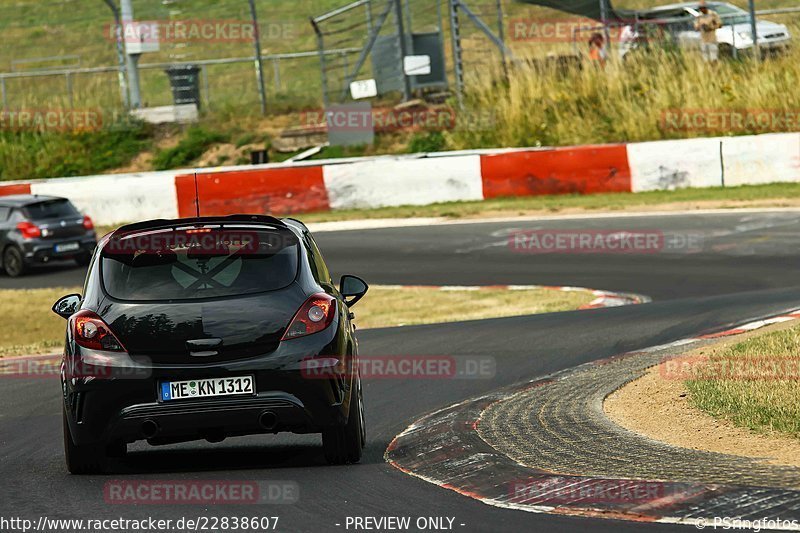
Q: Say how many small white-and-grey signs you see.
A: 2